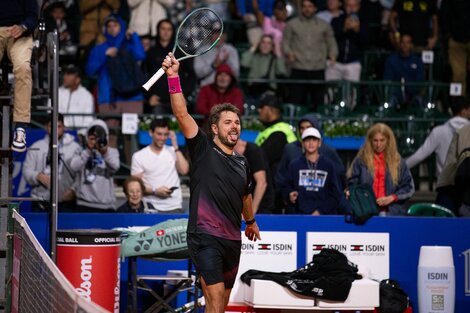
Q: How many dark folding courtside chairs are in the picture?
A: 1